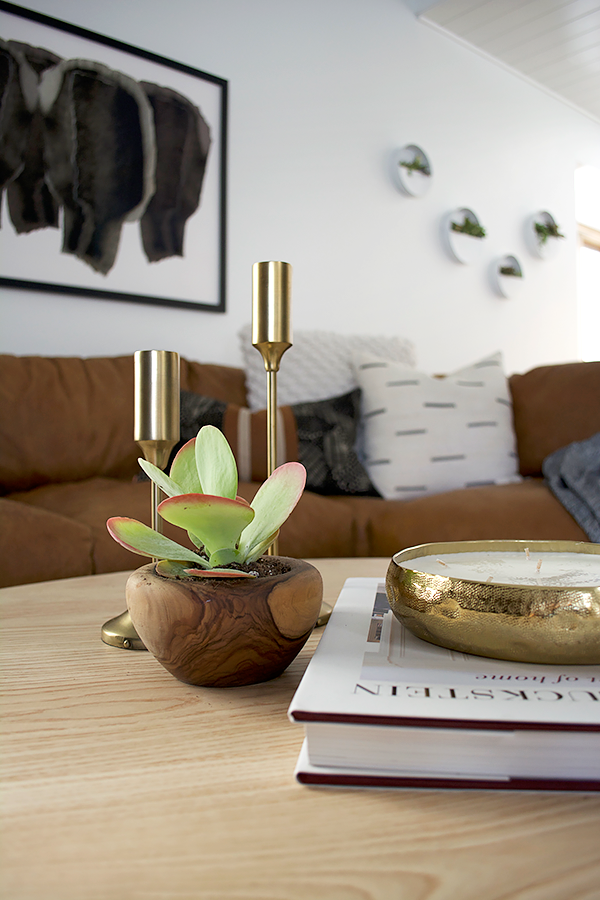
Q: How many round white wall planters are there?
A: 4